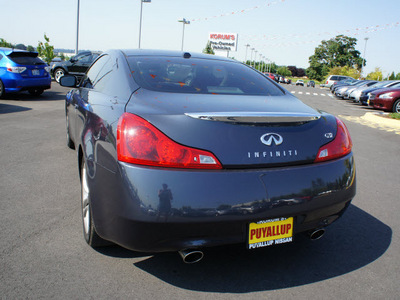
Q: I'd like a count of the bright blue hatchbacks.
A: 1